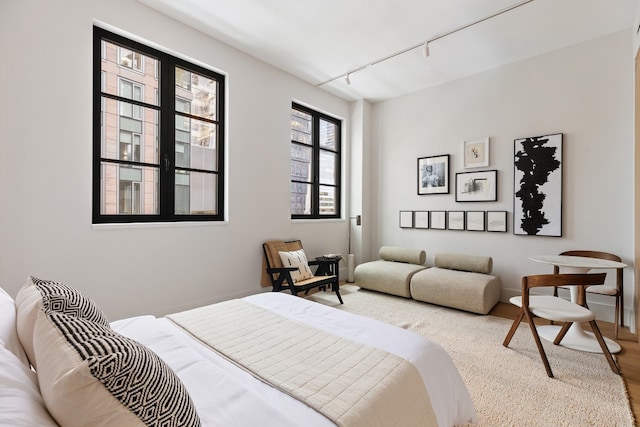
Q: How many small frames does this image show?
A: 6